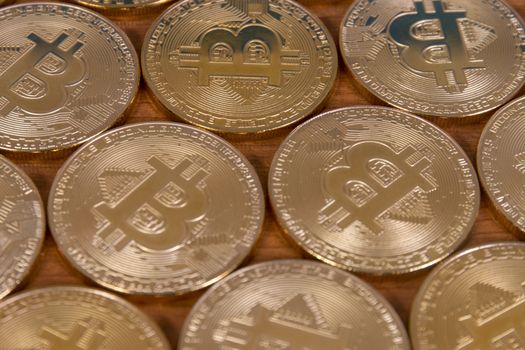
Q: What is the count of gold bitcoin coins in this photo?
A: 11